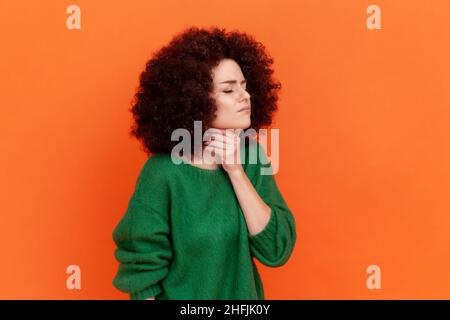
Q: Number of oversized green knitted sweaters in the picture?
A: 1